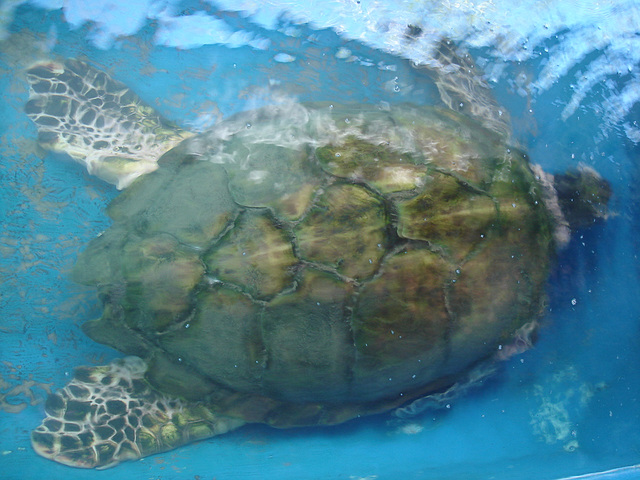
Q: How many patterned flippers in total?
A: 3